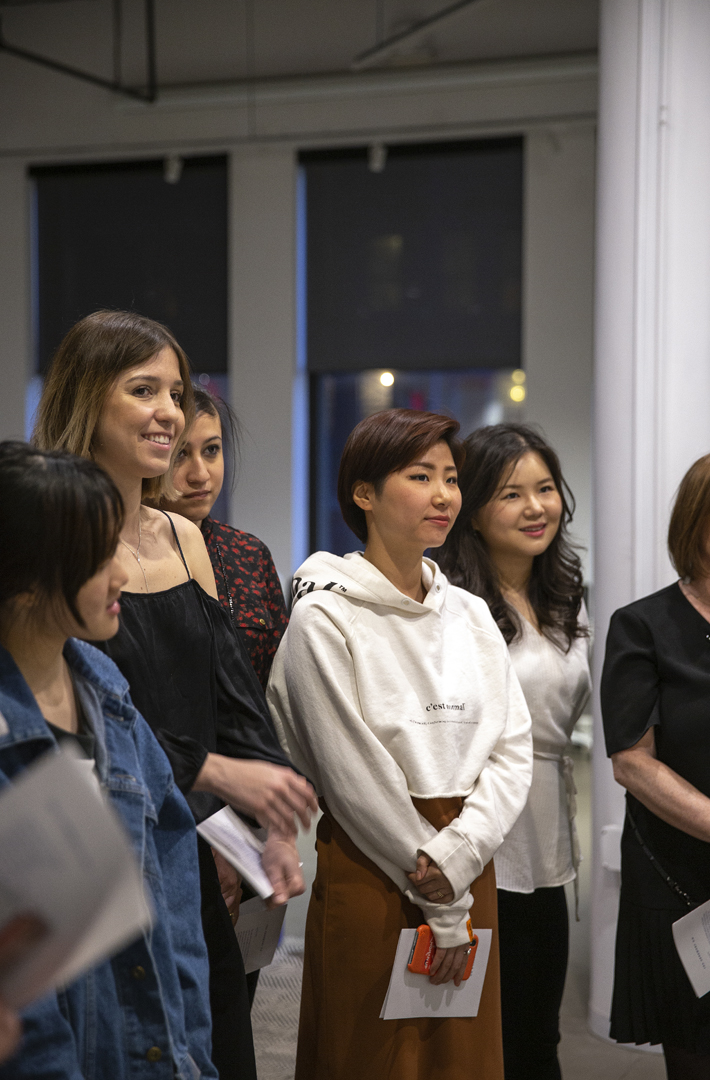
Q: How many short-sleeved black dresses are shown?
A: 1